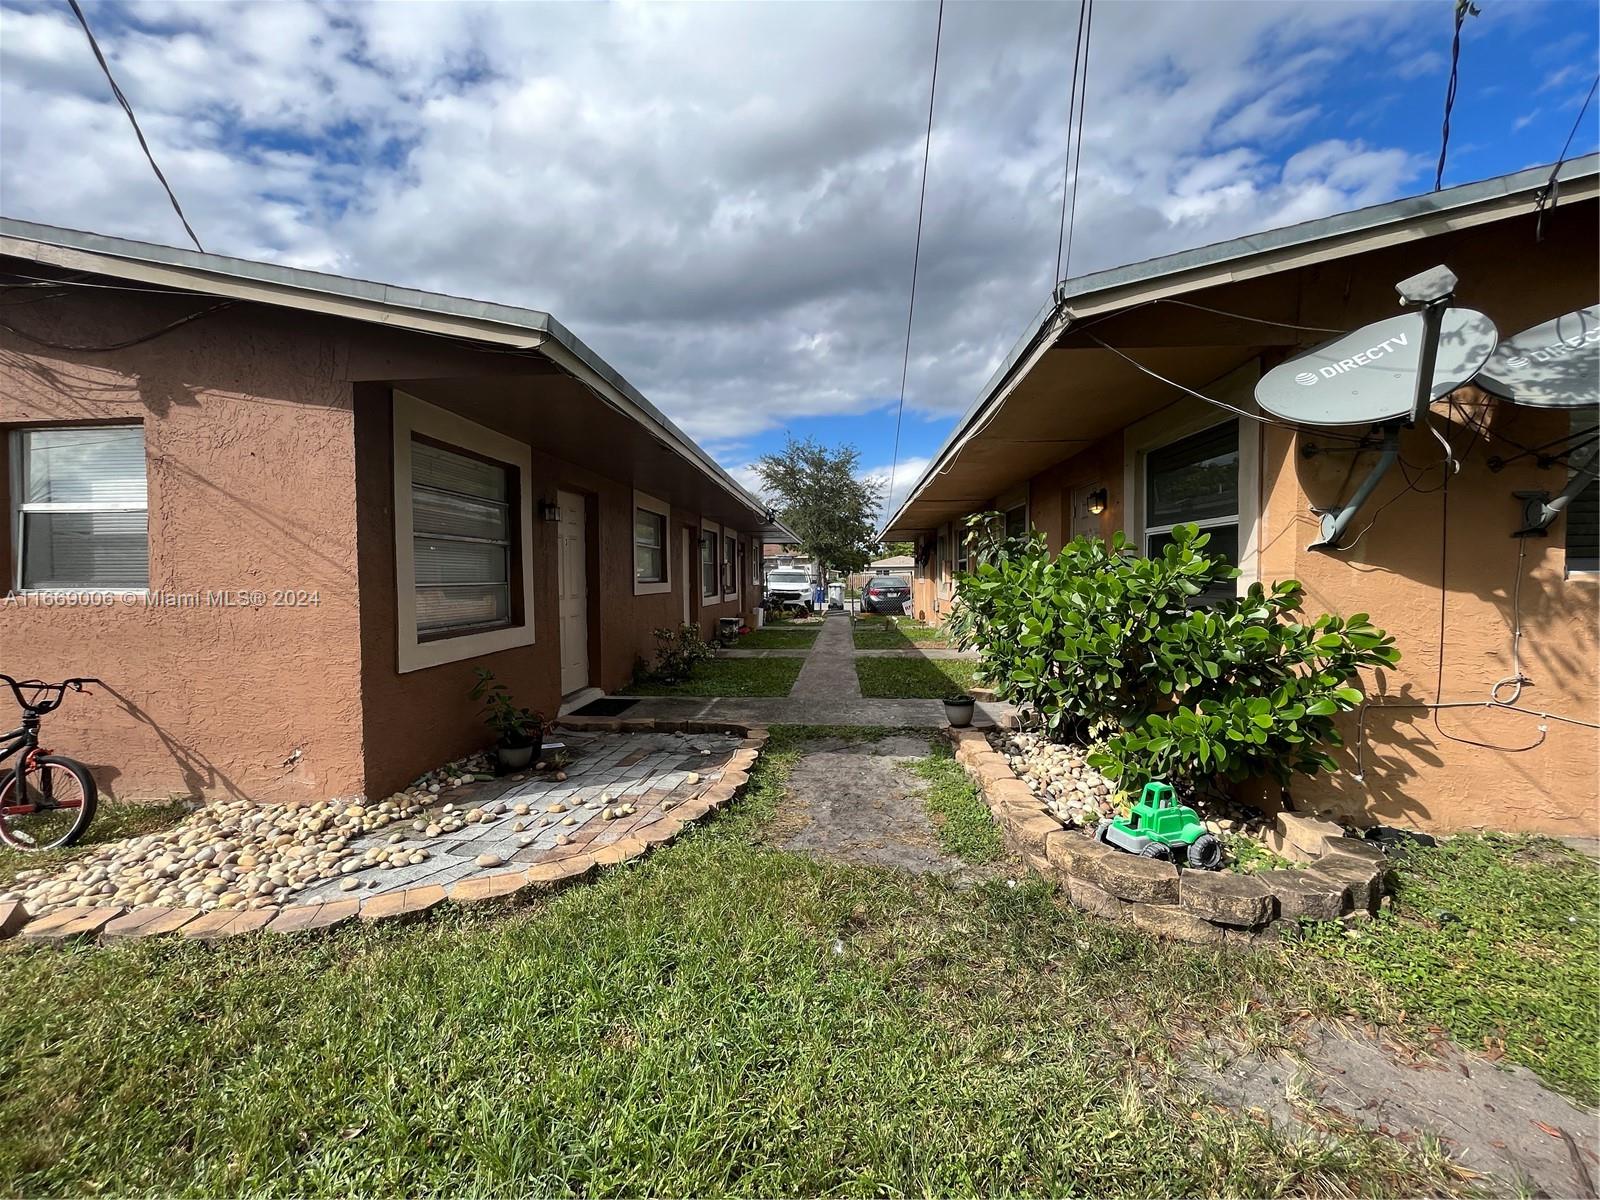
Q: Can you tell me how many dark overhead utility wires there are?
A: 6